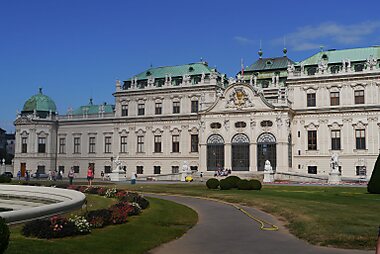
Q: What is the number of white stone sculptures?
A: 4